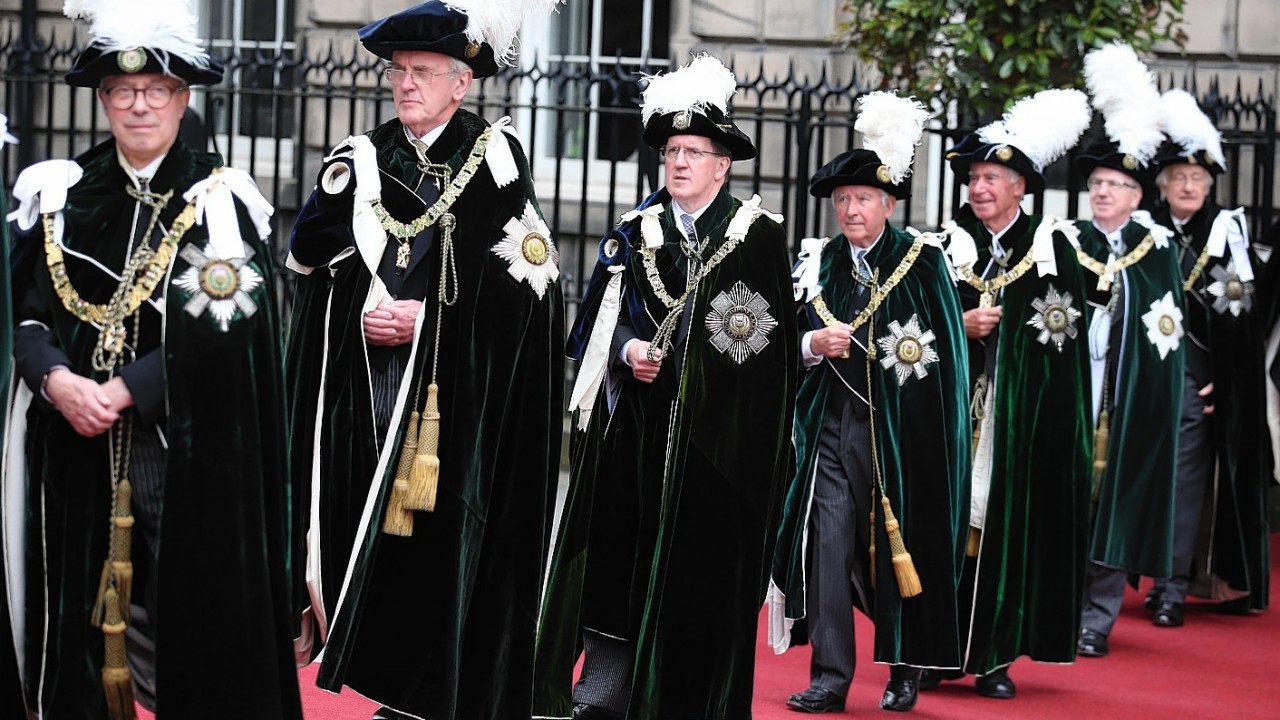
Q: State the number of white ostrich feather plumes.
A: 7